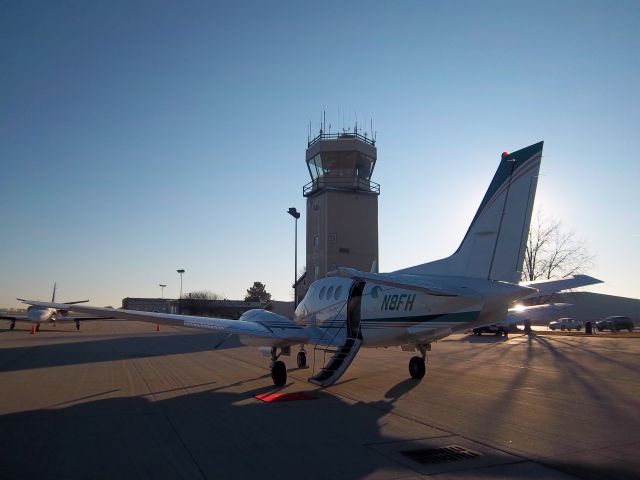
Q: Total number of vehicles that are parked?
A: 3